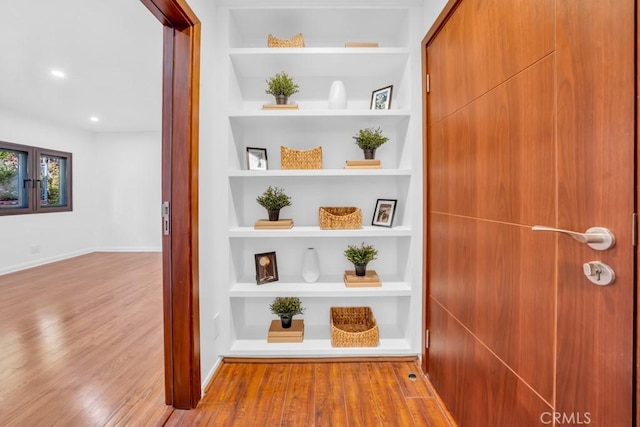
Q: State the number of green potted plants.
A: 5